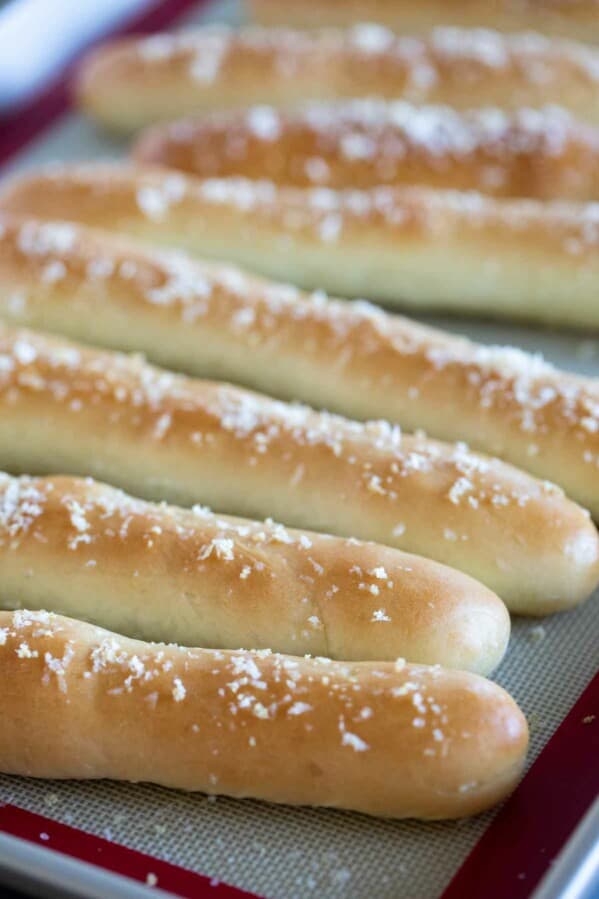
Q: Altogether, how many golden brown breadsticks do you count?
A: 8